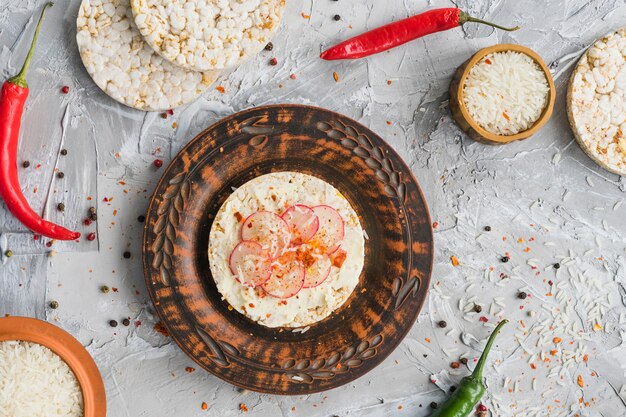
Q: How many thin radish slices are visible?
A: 6